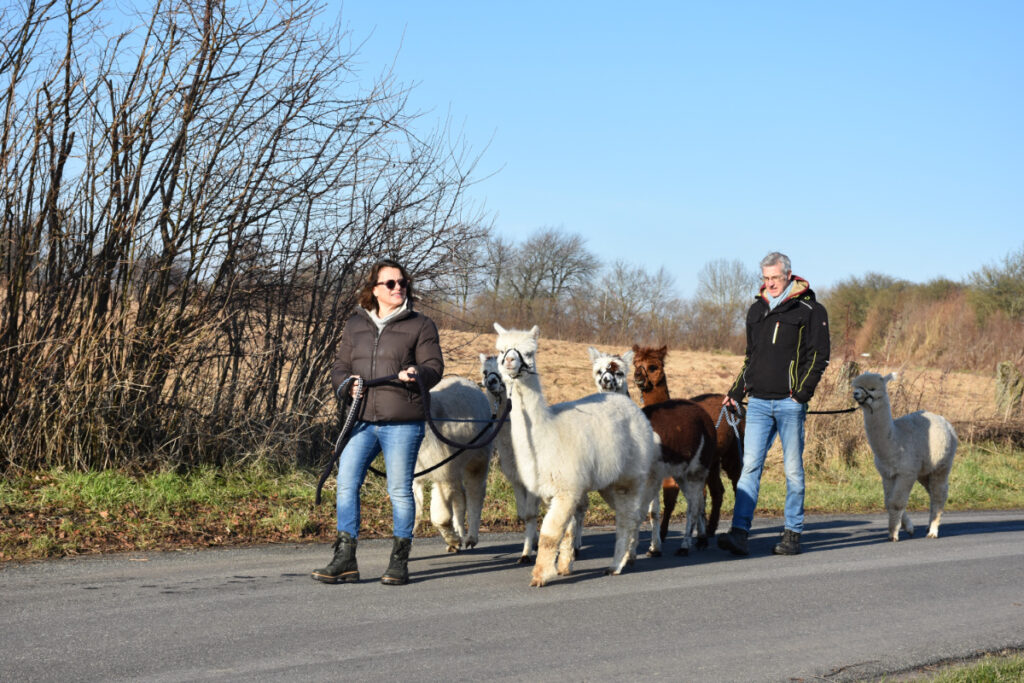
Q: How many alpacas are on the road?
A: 6